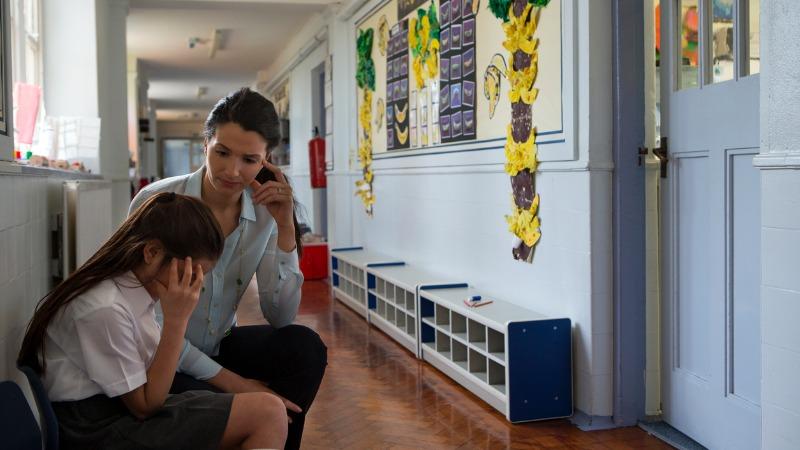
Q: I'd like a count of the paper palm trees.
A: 2